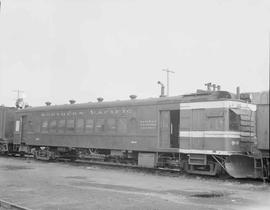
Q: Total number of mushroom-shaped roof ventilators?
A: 4